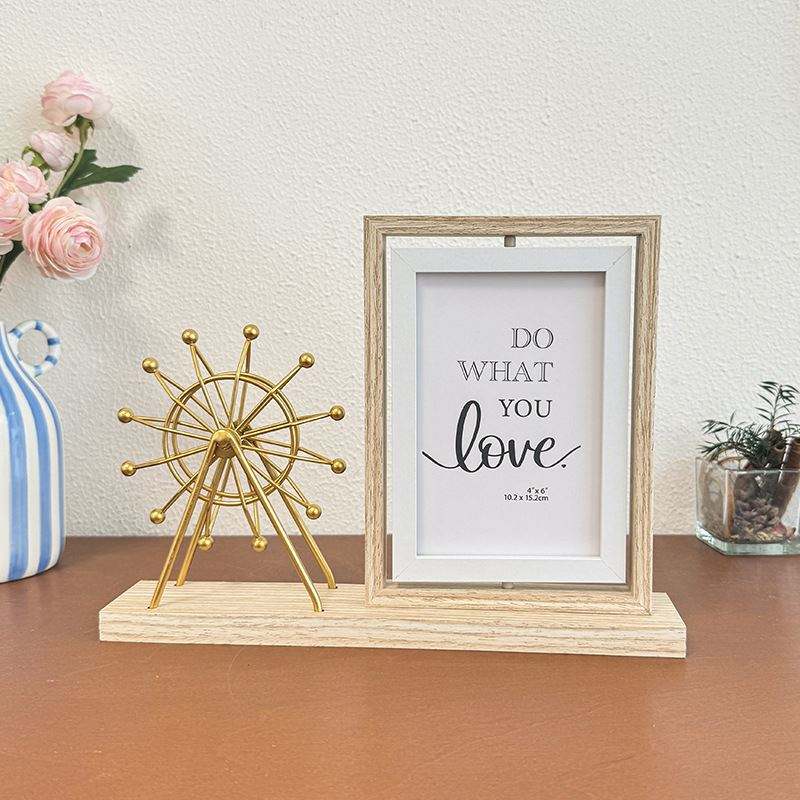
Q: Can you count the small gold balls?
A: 12